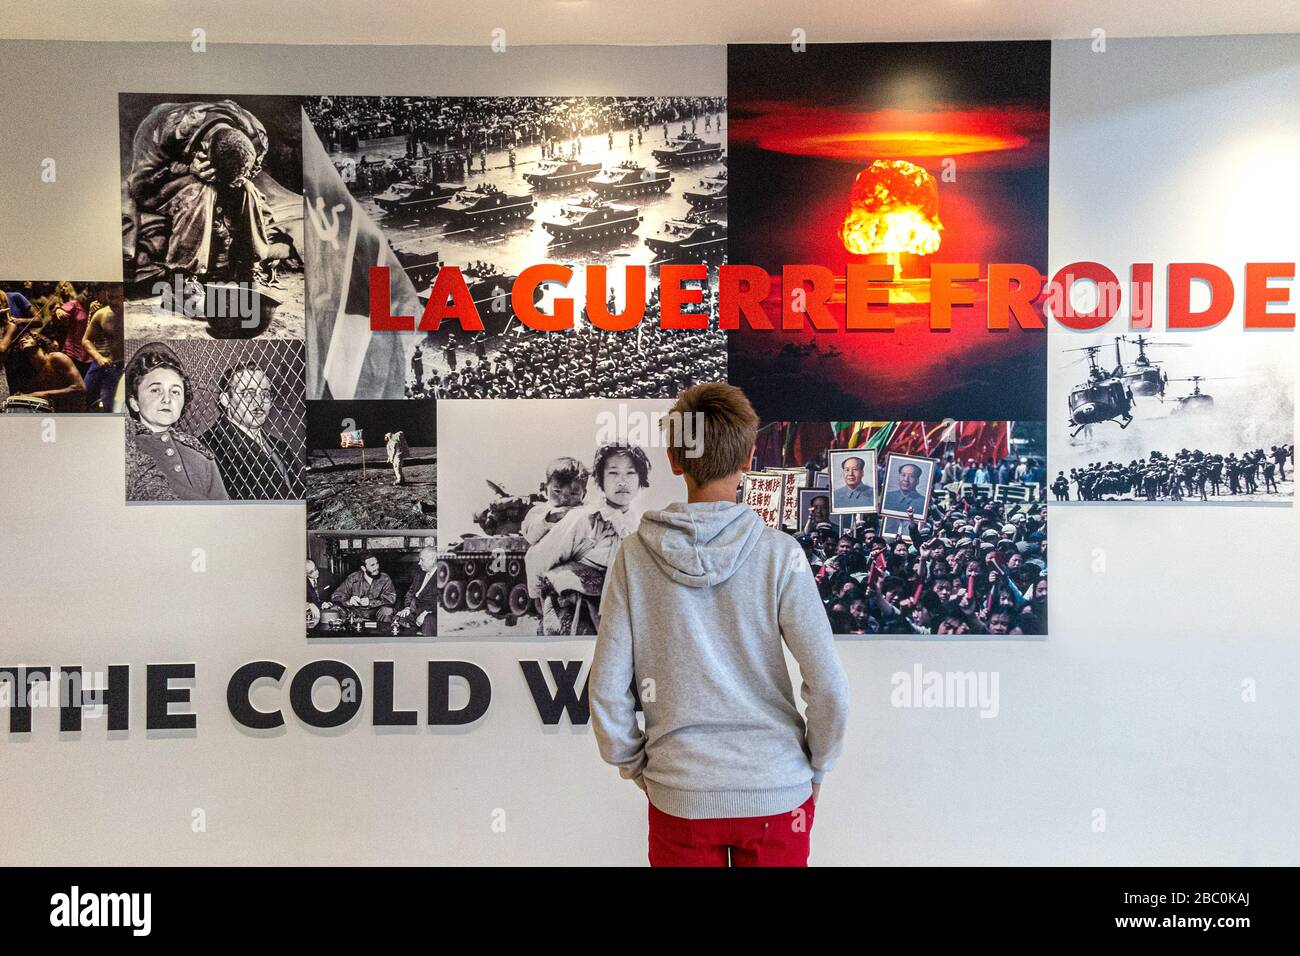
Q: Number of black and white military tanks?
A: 11